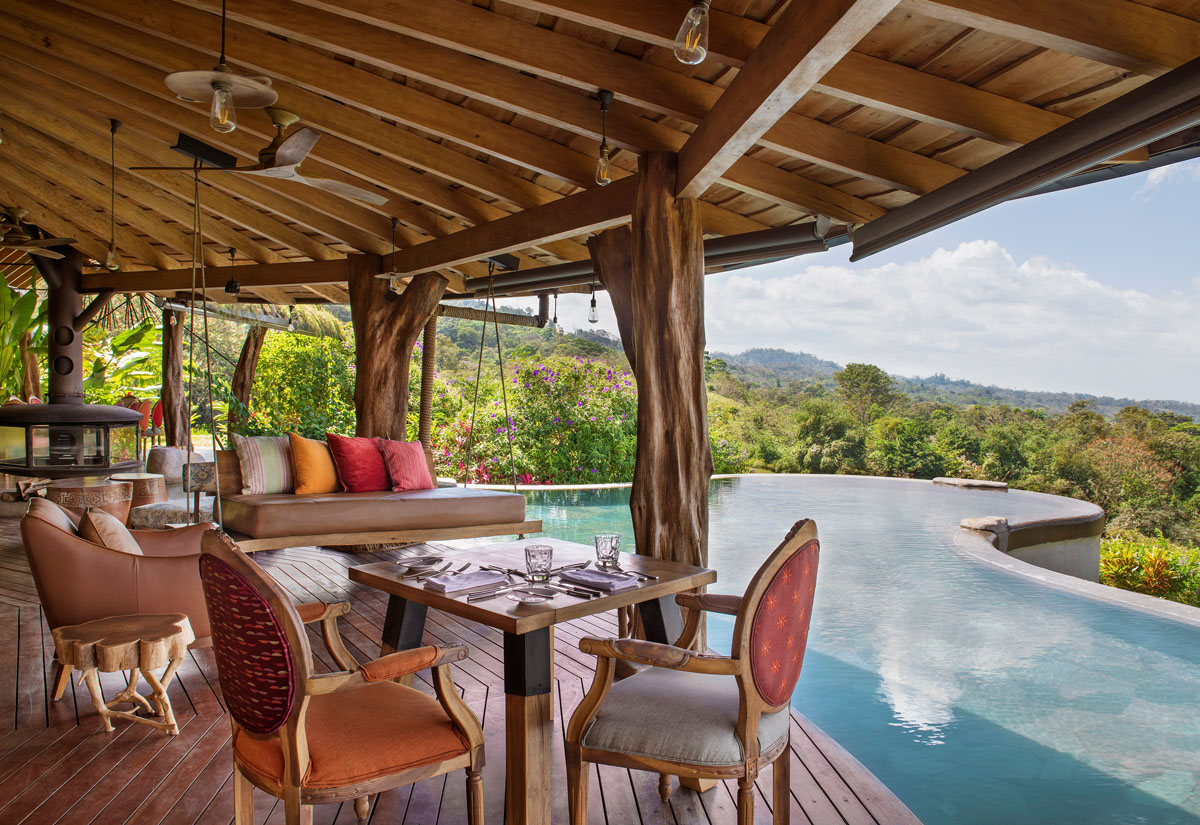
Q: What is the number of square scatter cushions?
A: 5